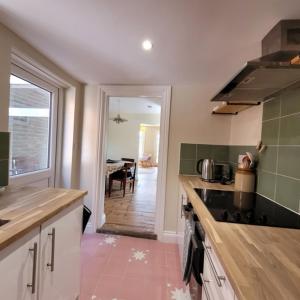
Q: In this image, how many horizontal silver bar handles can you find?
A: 2